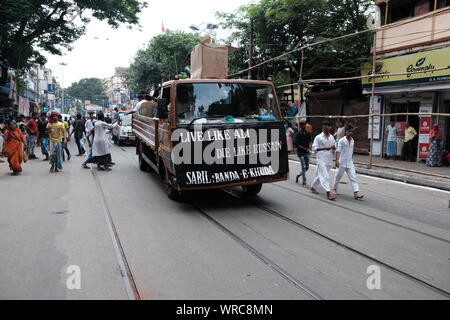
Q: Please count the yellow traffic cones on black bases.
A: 0